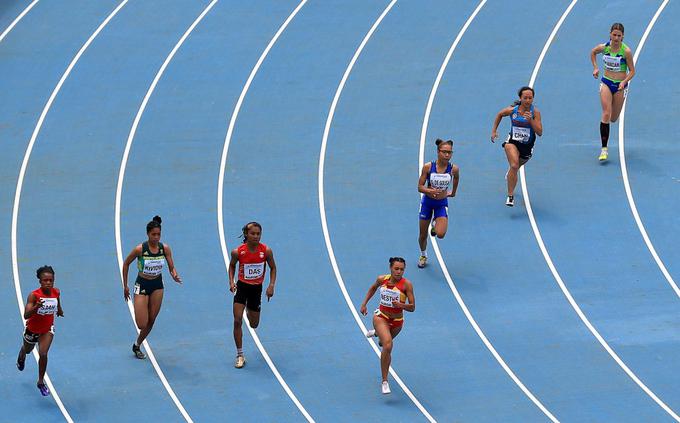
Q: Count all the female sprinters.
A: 7